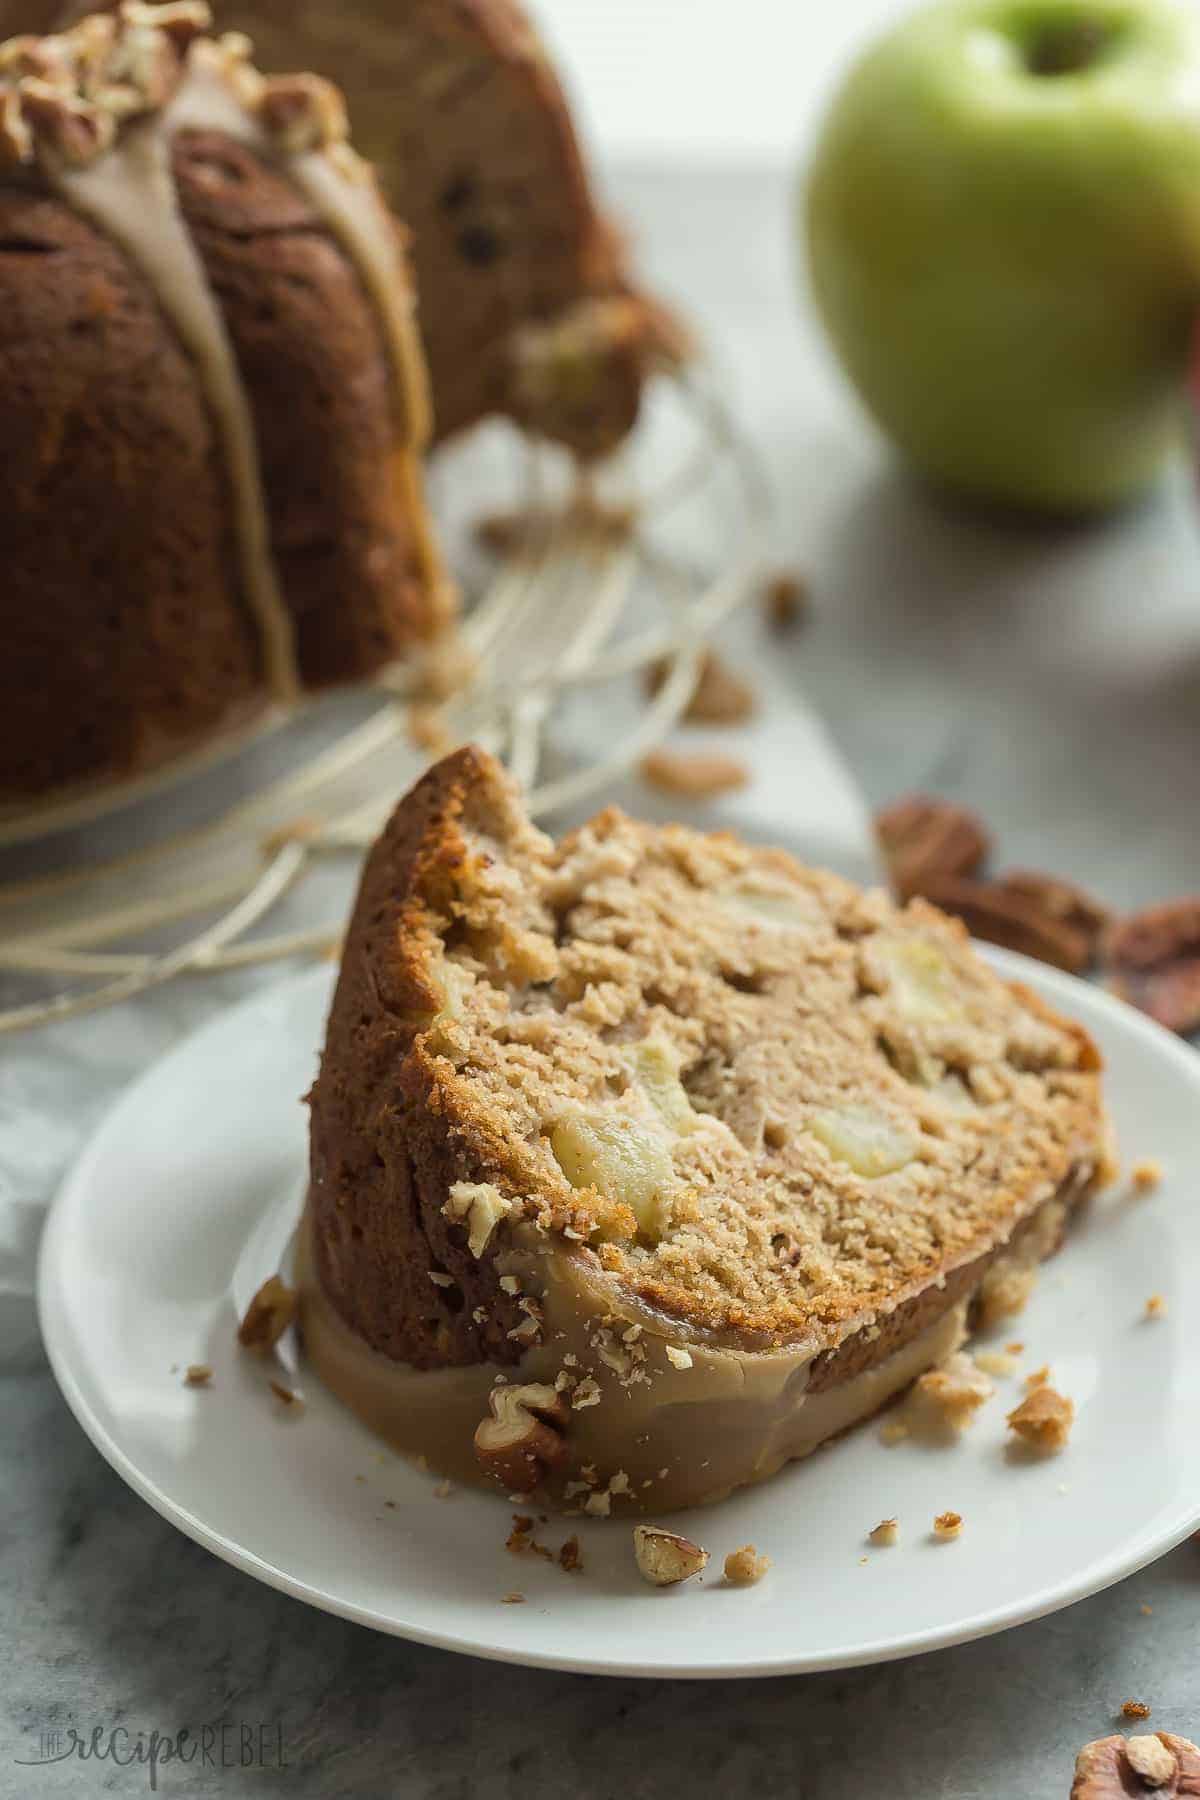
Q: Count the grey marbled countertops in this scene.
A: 1